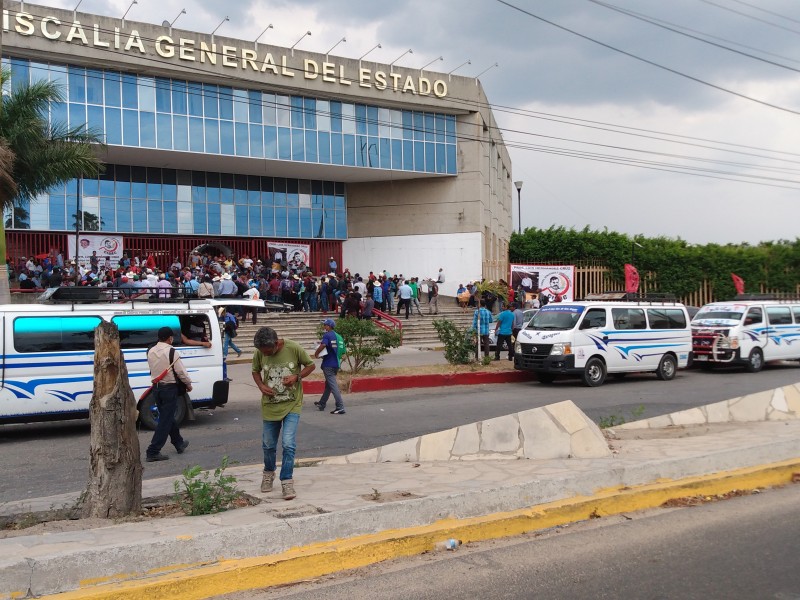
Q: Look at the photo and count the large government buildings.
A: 1